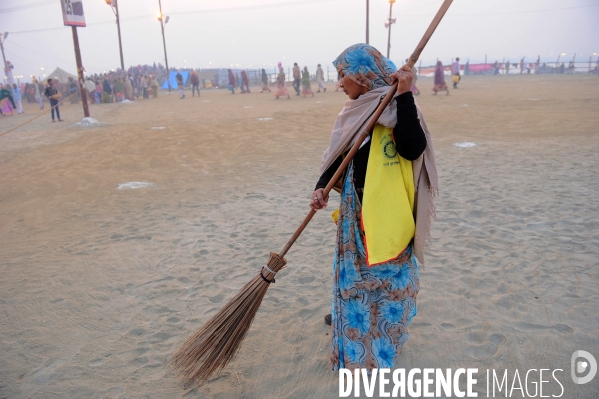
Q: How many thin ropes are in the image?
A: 1